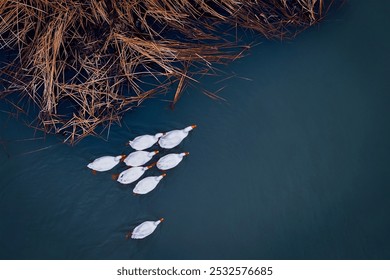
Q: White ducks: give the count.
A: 8